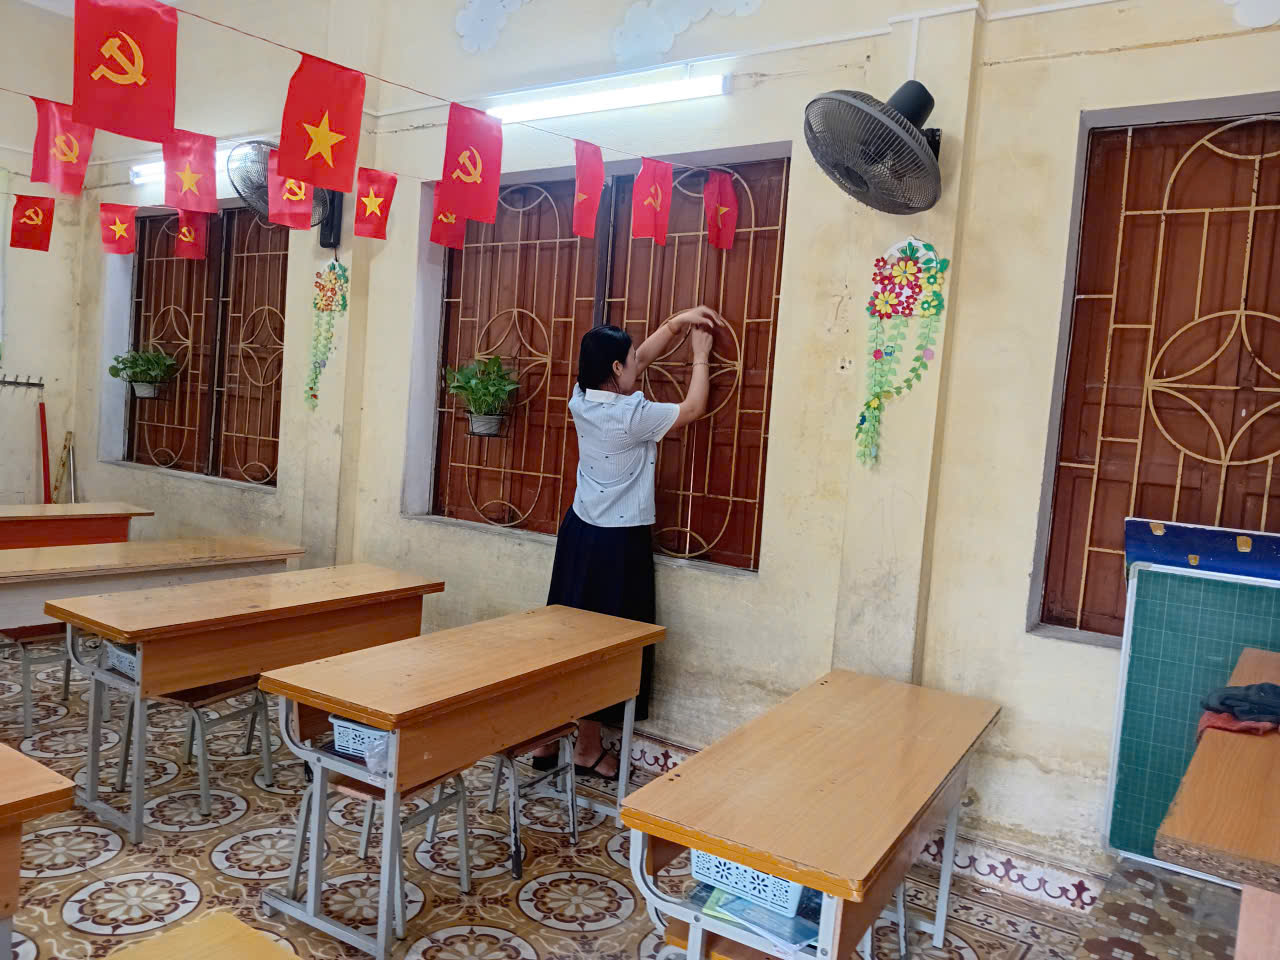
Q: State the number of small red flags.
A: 14